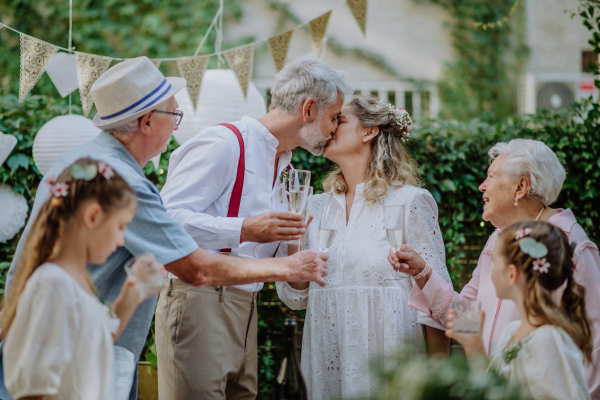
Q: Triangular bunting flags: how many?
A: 8